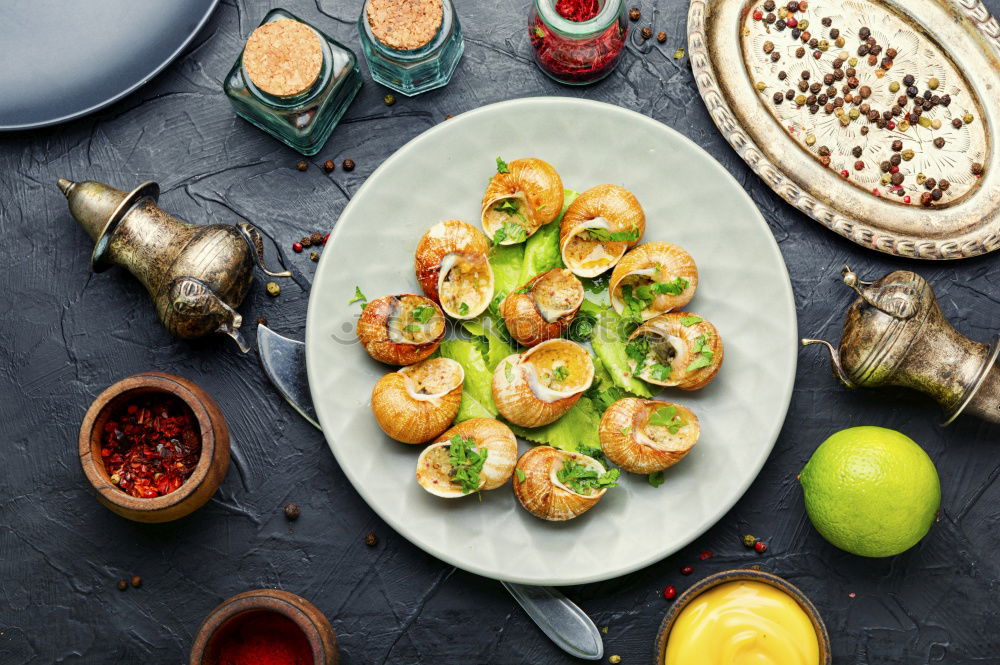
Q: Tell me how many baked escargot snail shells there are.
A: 12